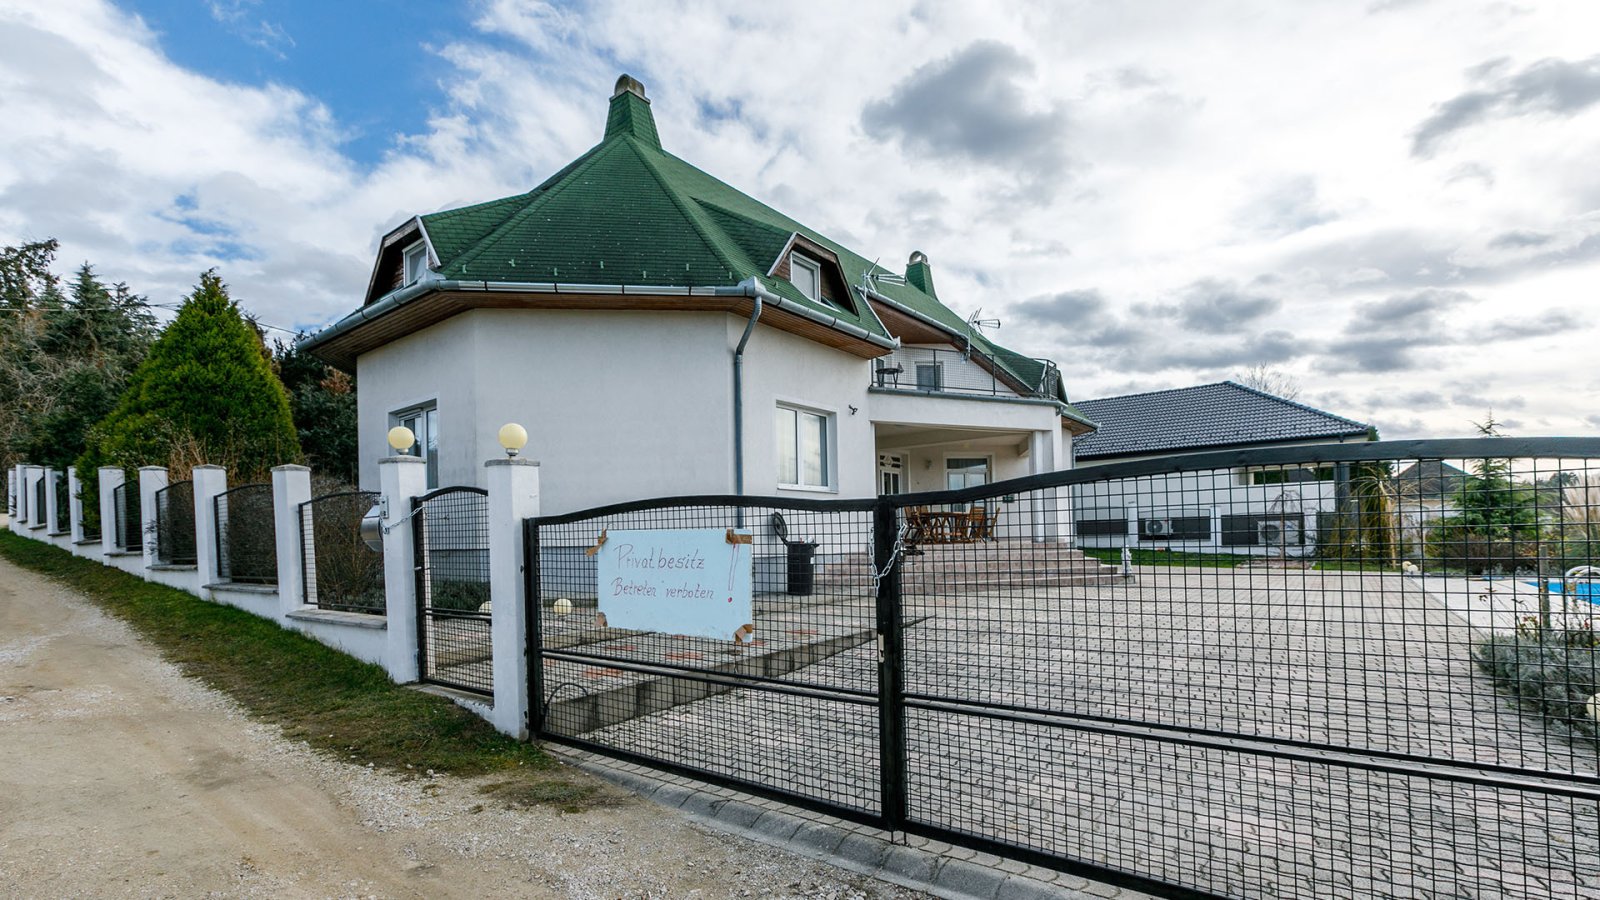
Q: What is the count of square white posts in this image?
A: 11